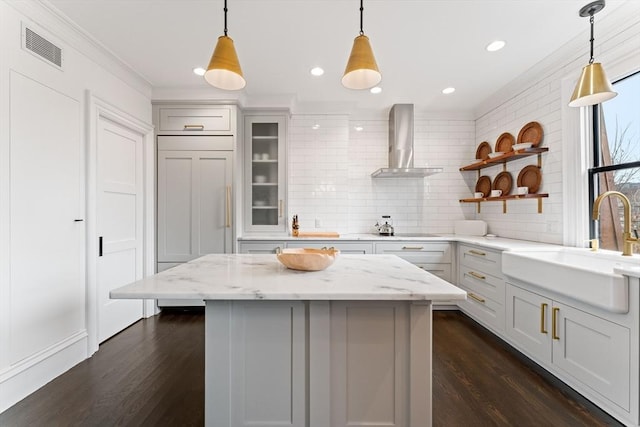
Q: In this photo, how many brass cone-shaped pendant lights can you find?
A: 3